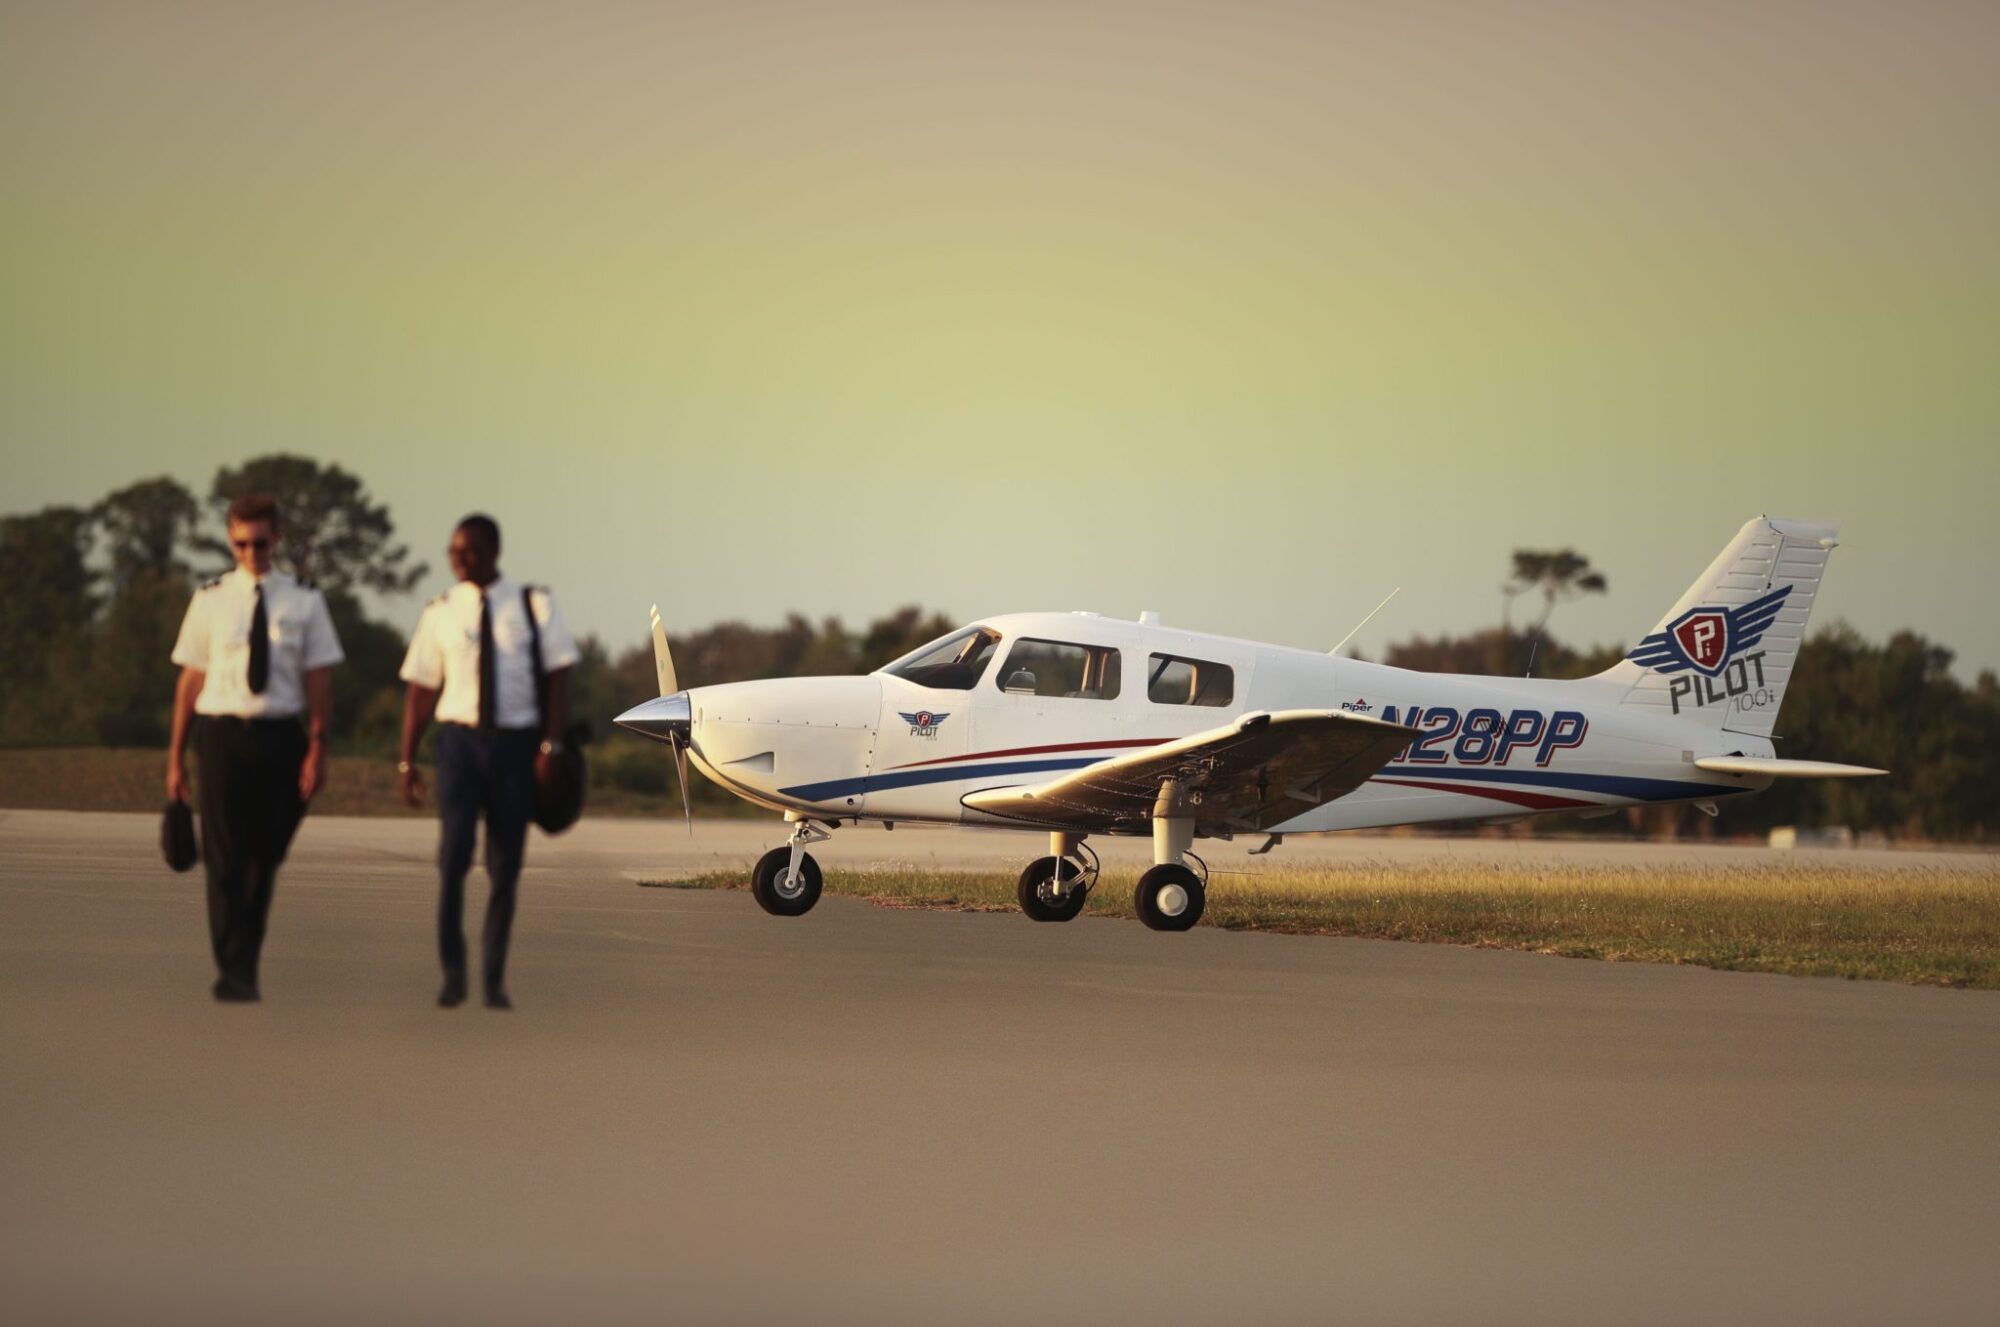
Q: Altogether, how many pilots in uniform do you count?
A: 2